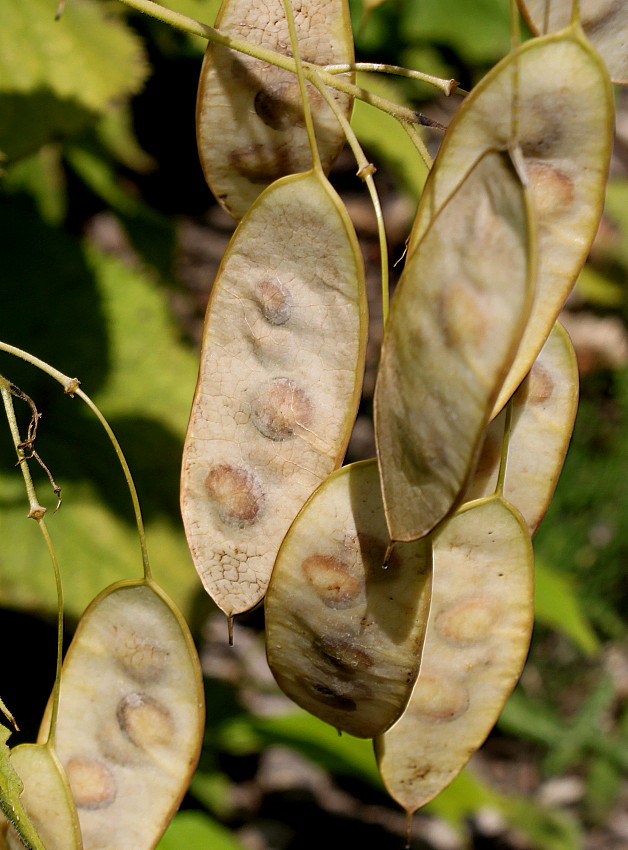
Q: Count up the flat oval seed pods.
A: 10